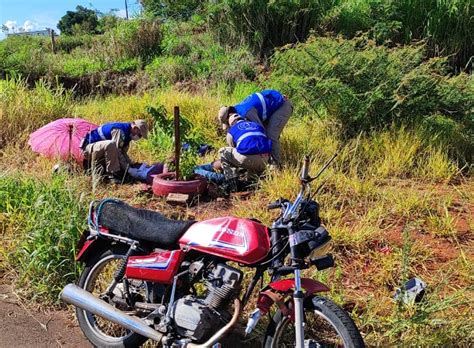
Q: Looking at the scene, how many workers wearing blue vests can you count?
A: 3